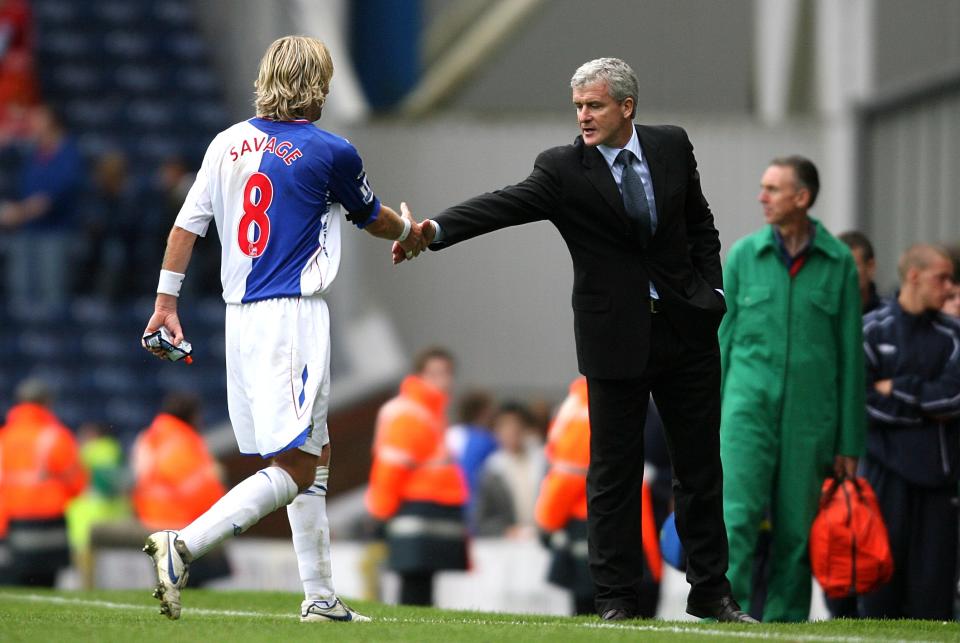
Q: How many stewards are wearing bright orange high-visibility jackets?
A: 4